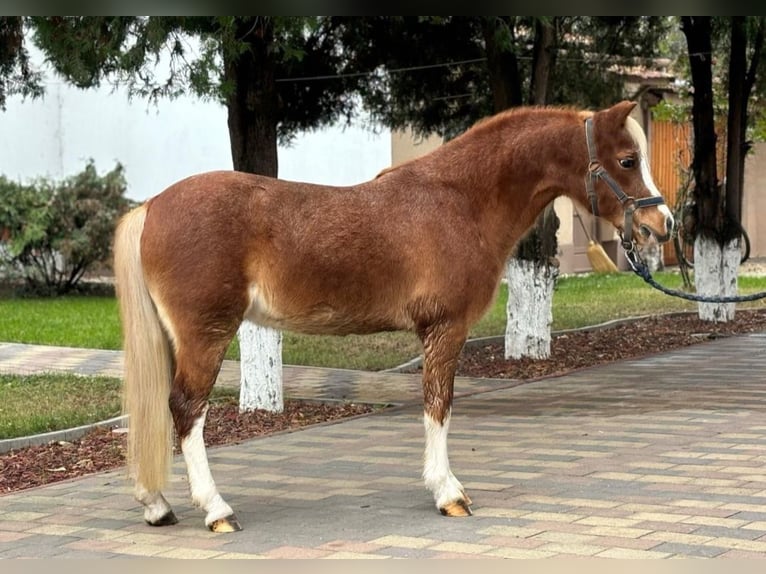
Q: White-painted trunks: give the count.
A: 3